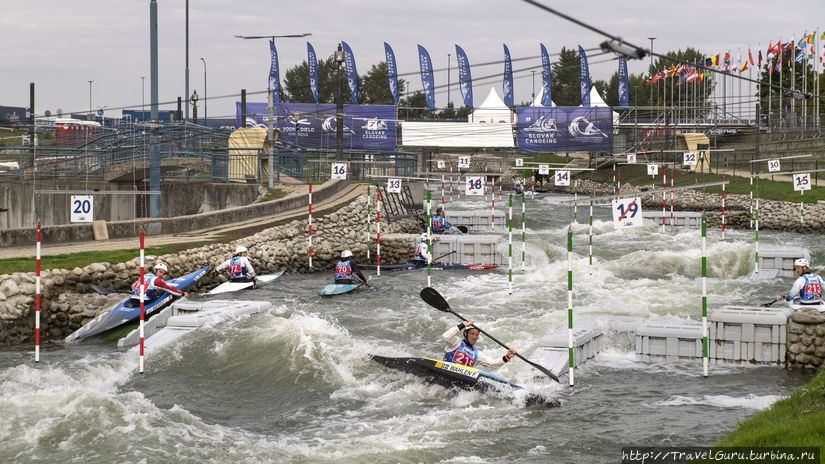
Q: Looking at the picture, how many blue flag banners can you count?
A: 10